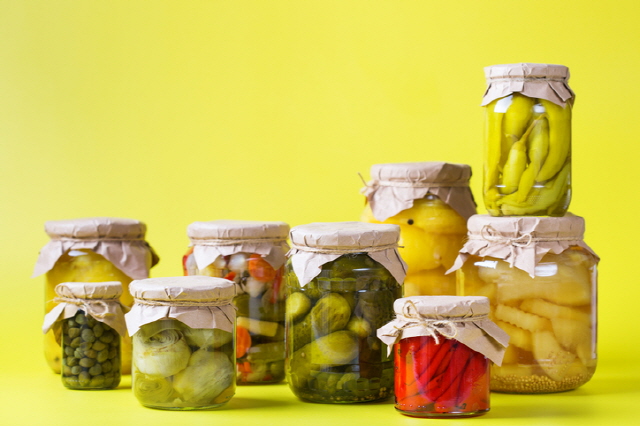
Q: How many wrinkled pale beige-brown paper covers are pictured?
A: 9